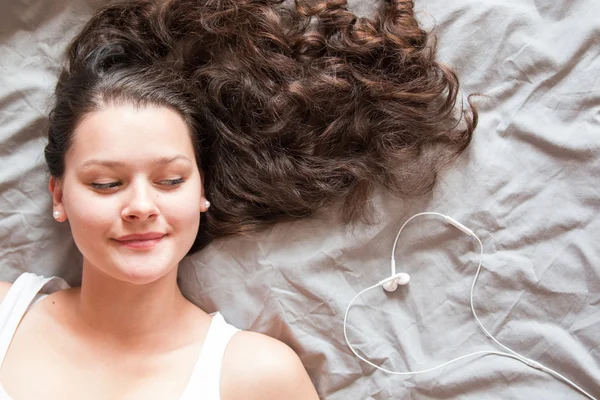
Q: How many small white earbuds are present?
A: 2